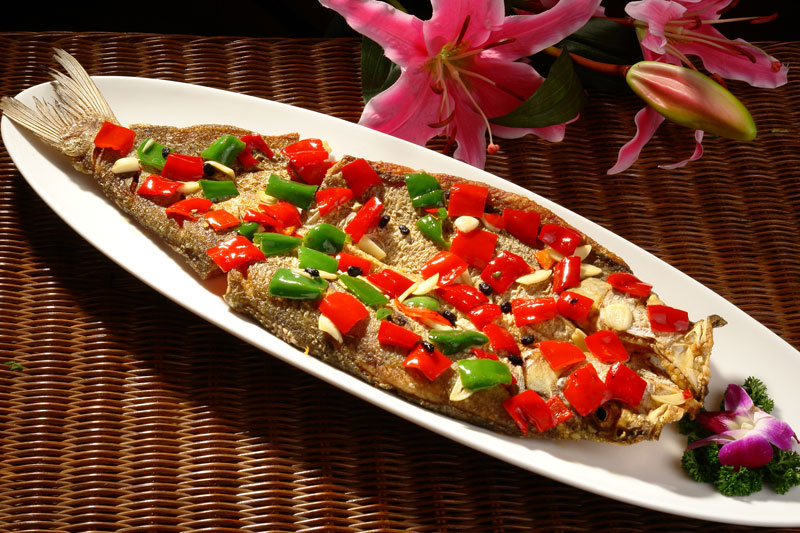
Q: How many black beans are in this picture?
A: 12